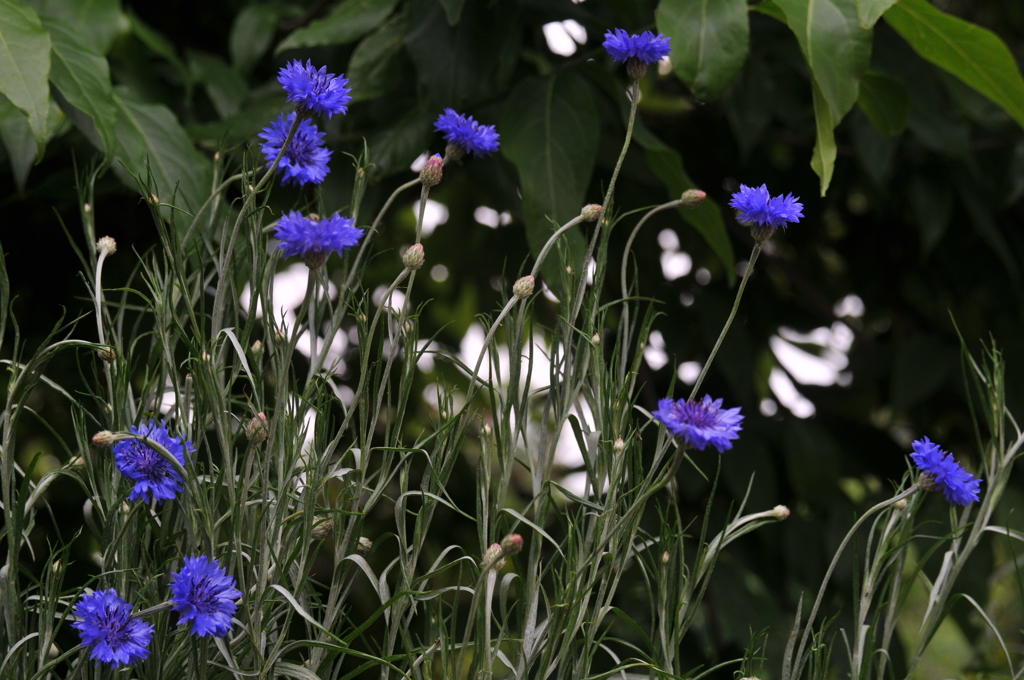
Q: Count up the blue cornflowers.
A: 11